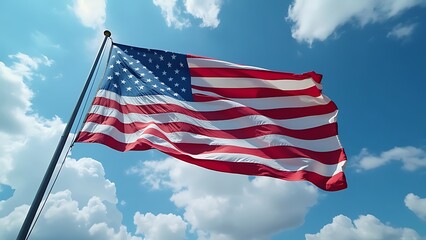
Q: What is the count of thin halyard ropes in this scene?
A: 1